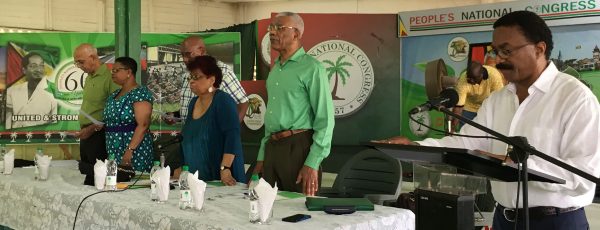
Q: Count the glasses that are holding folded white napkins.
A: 6